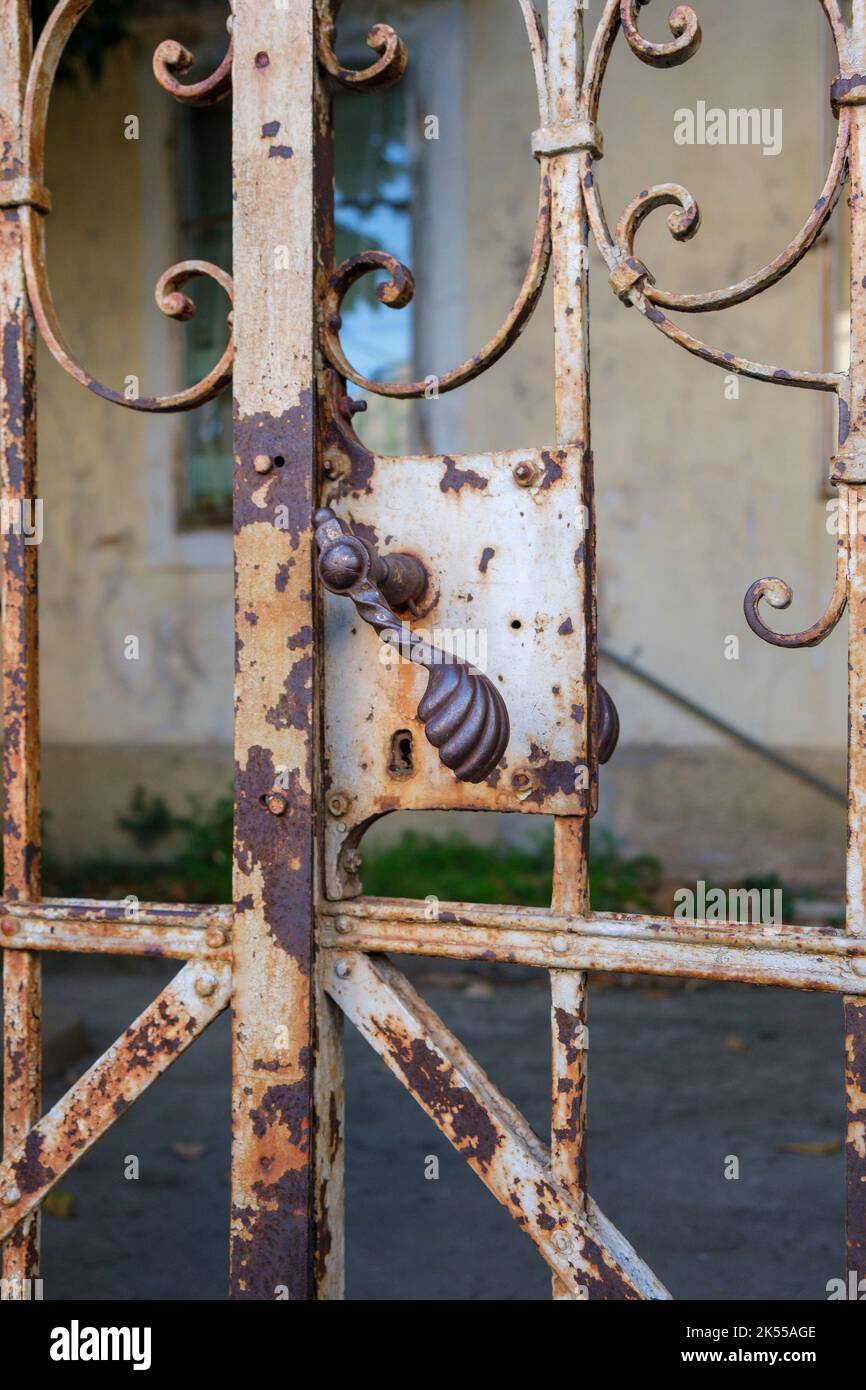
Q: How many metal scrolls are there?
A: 7